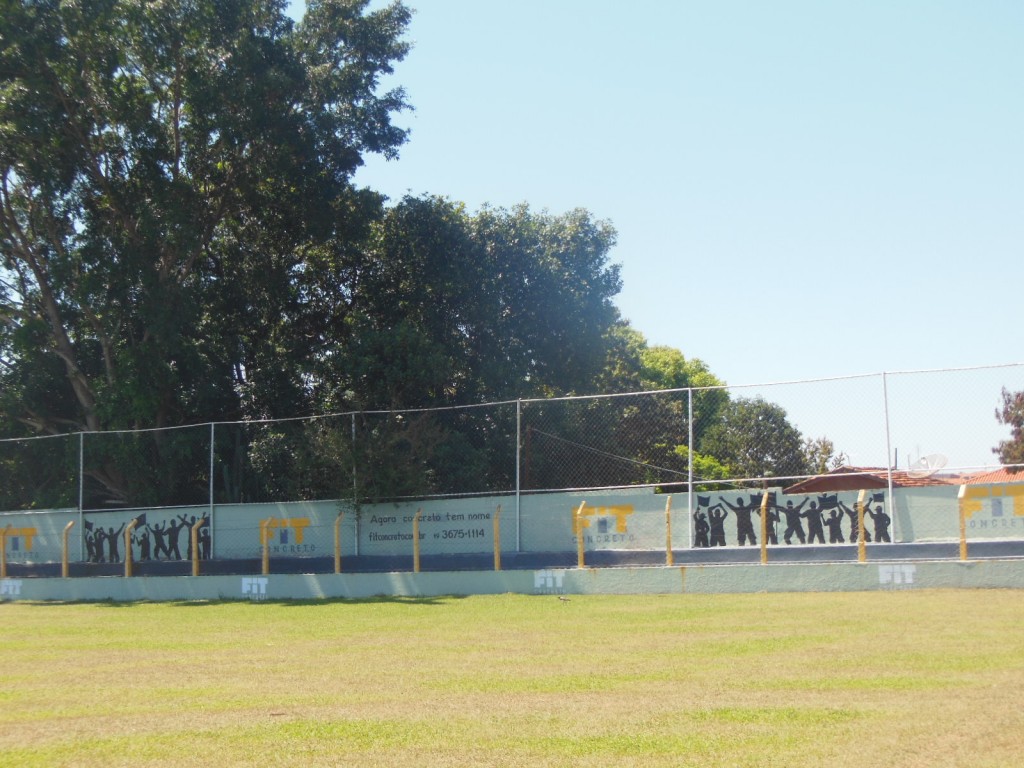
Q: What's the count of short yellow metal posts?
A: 13